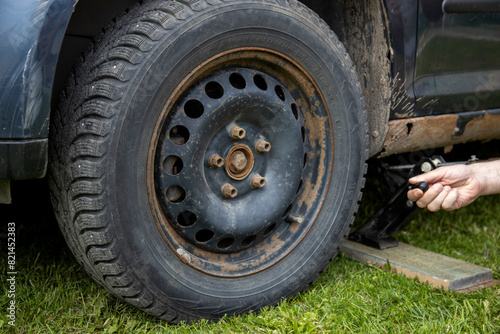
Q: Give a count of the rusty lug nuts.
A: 5